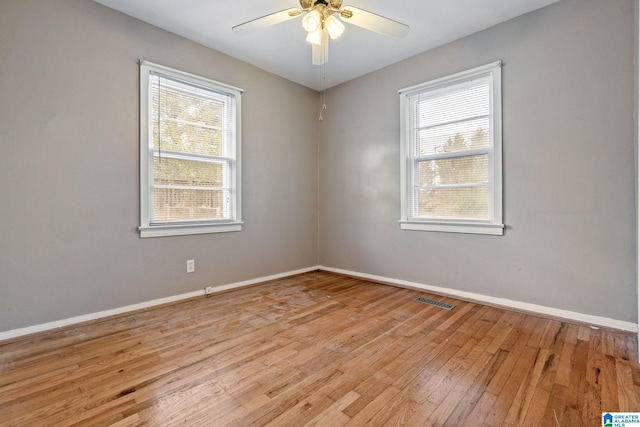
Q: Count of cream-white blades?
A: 3